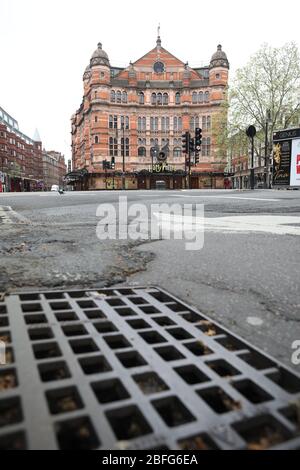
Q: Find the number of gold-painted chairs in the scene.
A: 0